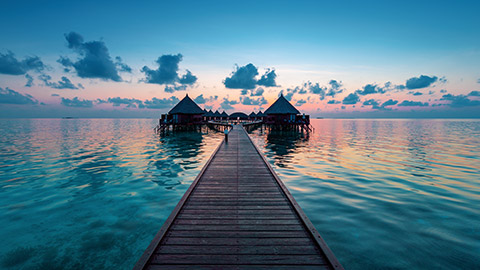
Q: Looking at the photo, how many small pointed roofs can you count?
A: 6